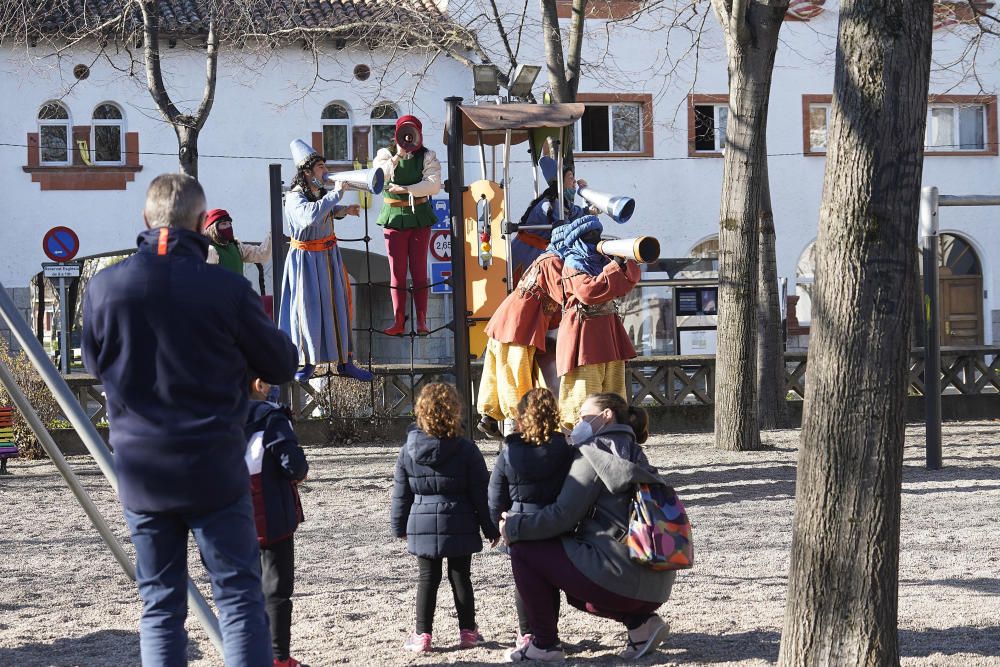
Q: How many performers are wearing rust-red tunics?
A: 2